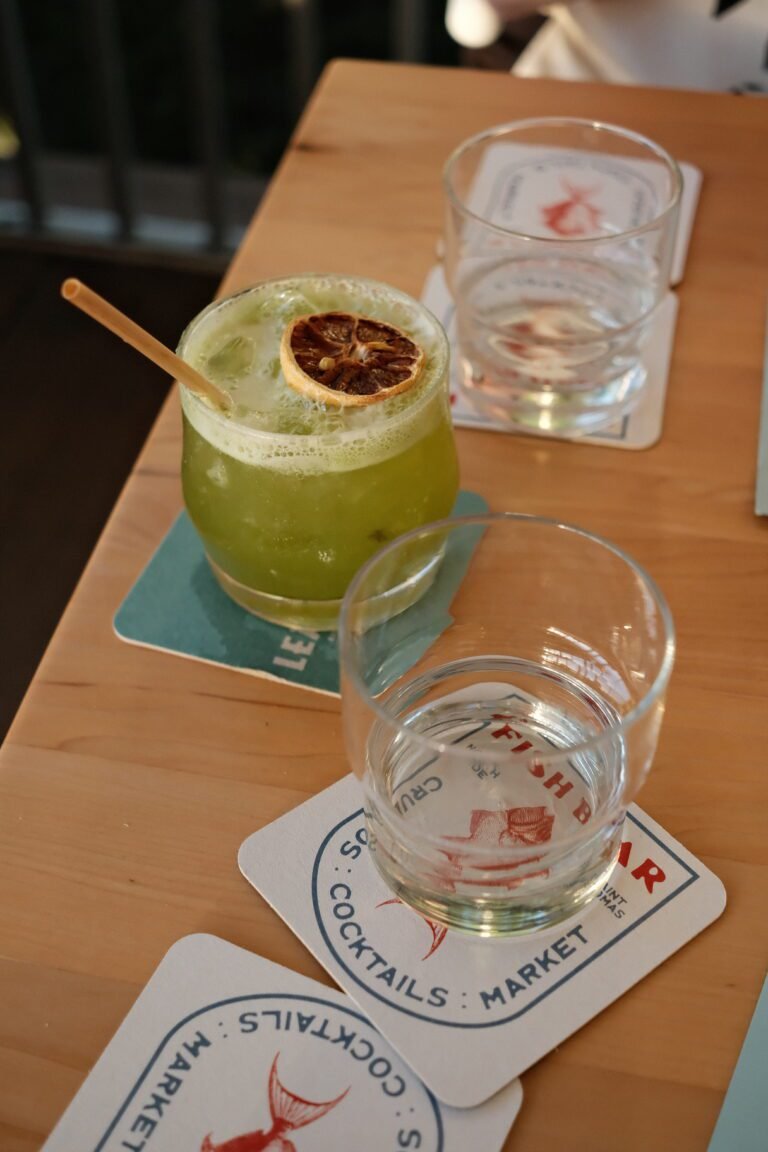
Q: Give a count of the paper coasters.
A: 5